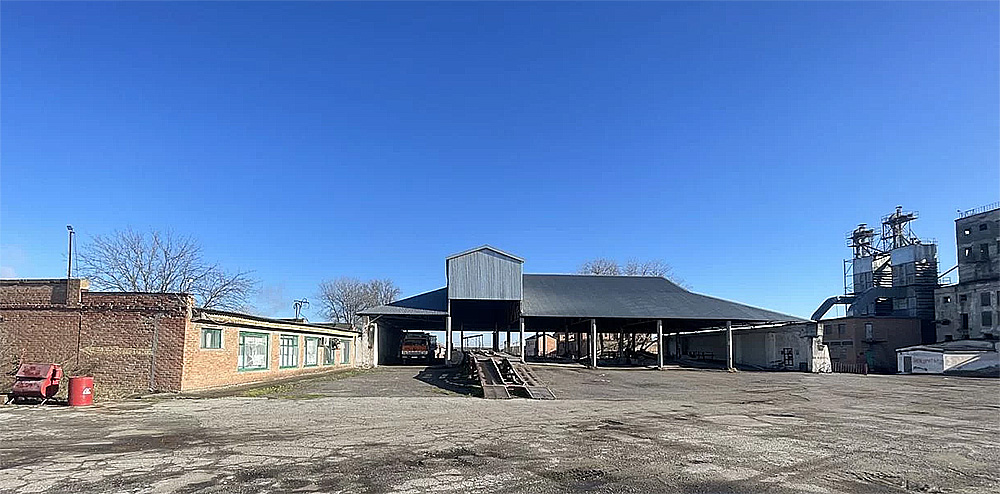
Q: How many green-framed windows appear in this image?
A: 6